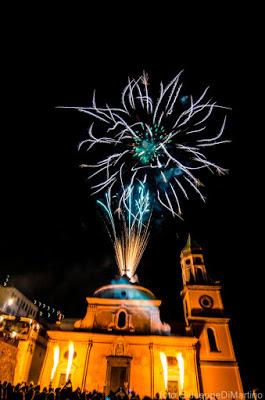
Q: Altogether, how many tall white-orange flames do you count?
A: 4